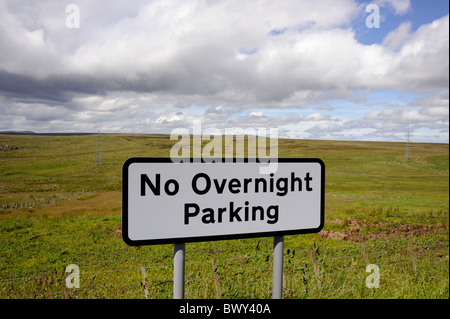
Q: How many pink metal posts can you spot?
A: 0